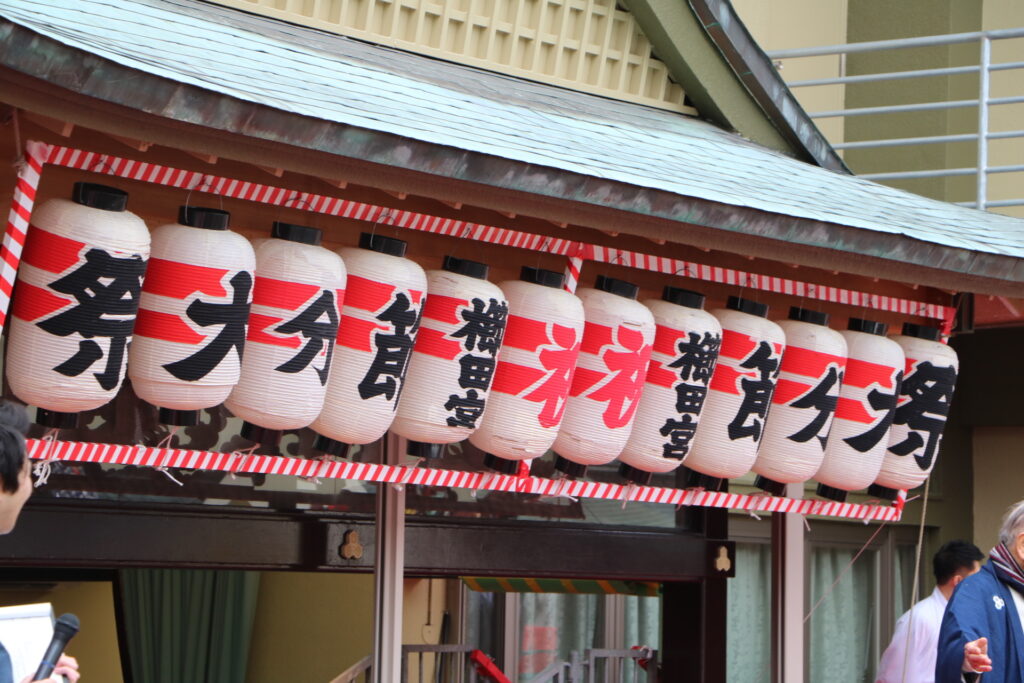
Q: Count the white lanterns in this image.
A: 12